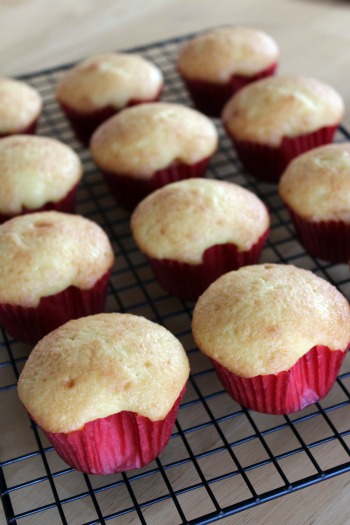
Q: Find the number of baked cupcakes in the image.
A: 11